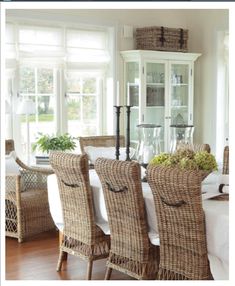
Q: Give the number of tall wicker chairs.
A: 3